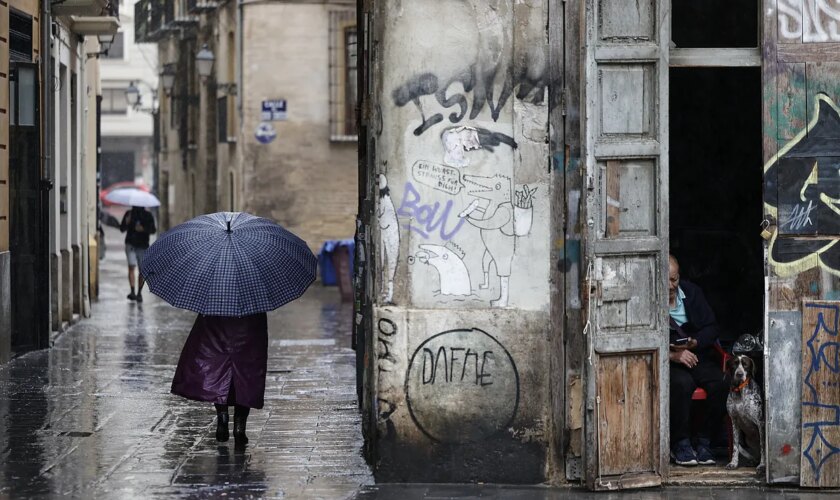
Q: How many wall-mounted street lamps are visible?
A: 4